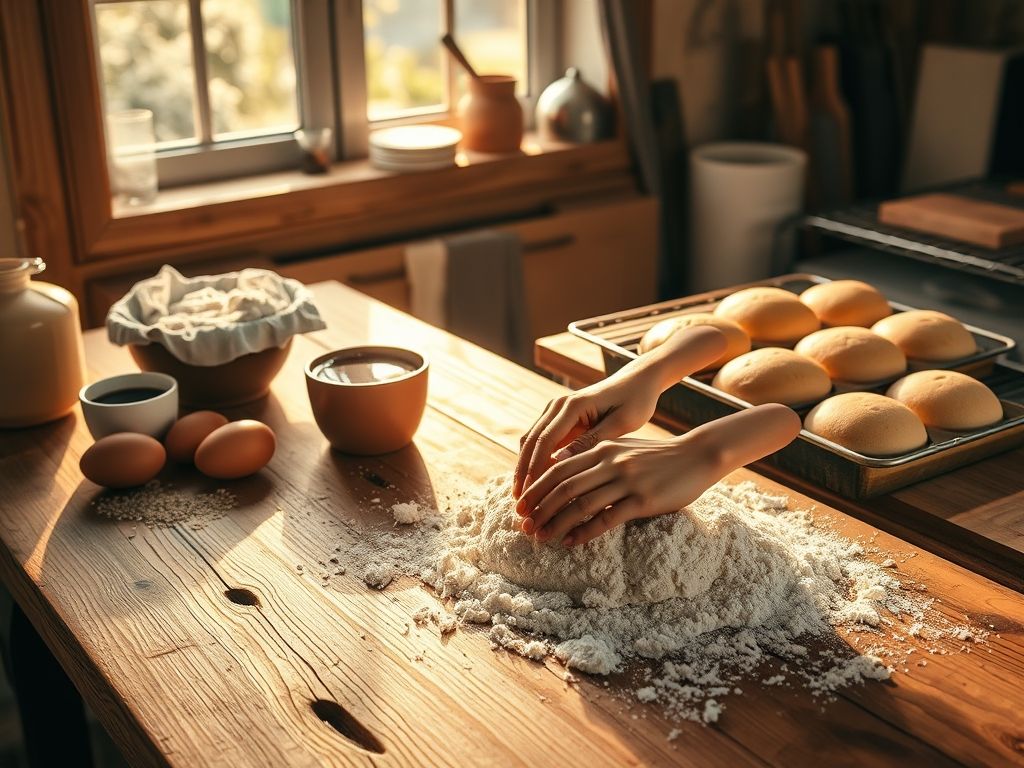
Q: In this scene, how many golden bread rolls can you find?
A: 8